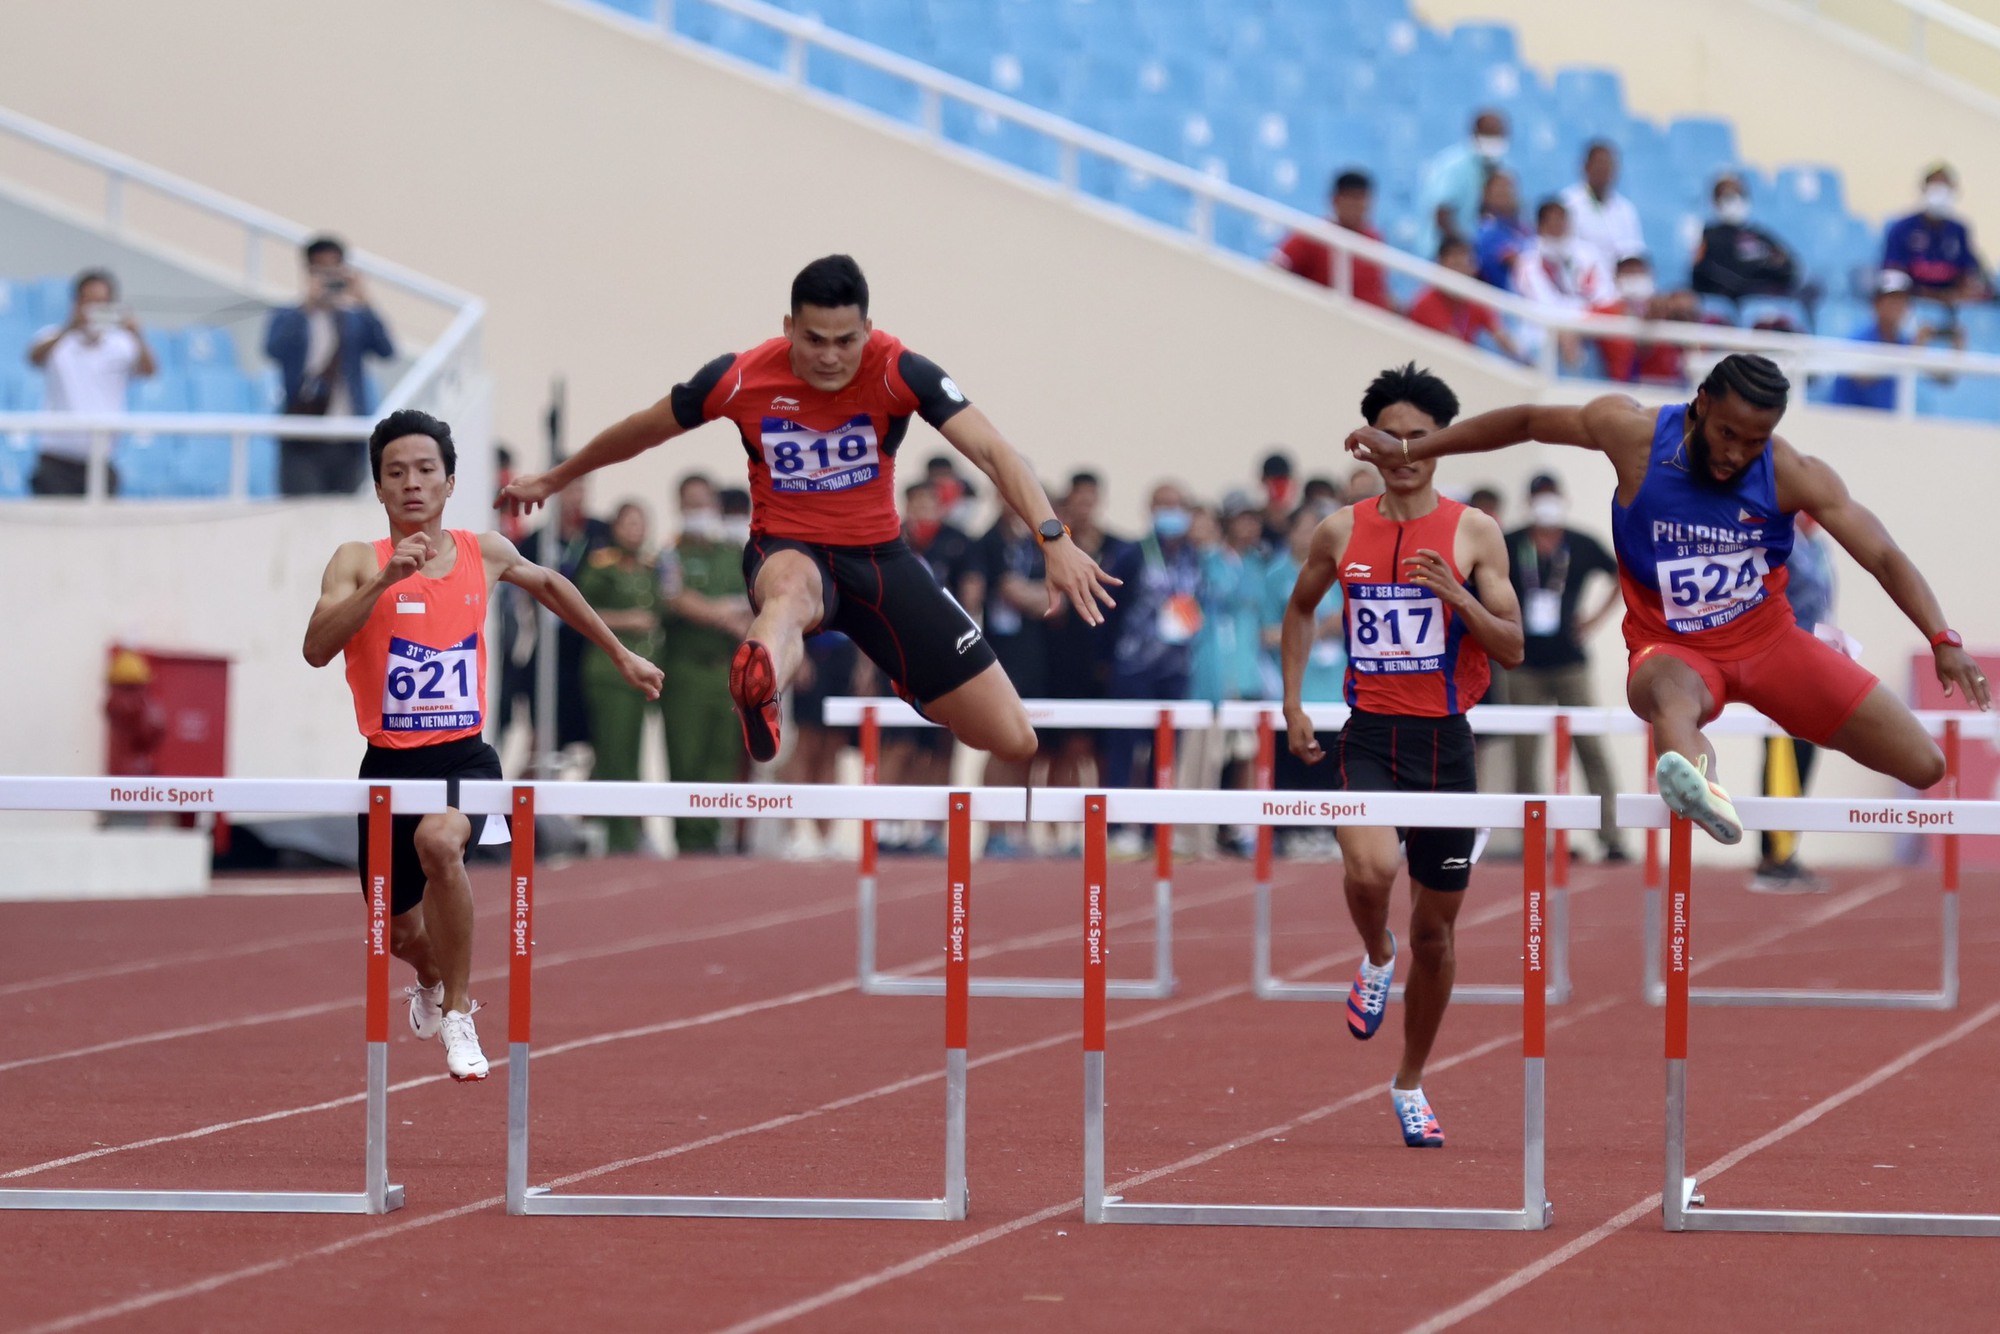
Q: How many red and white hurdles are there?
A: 7